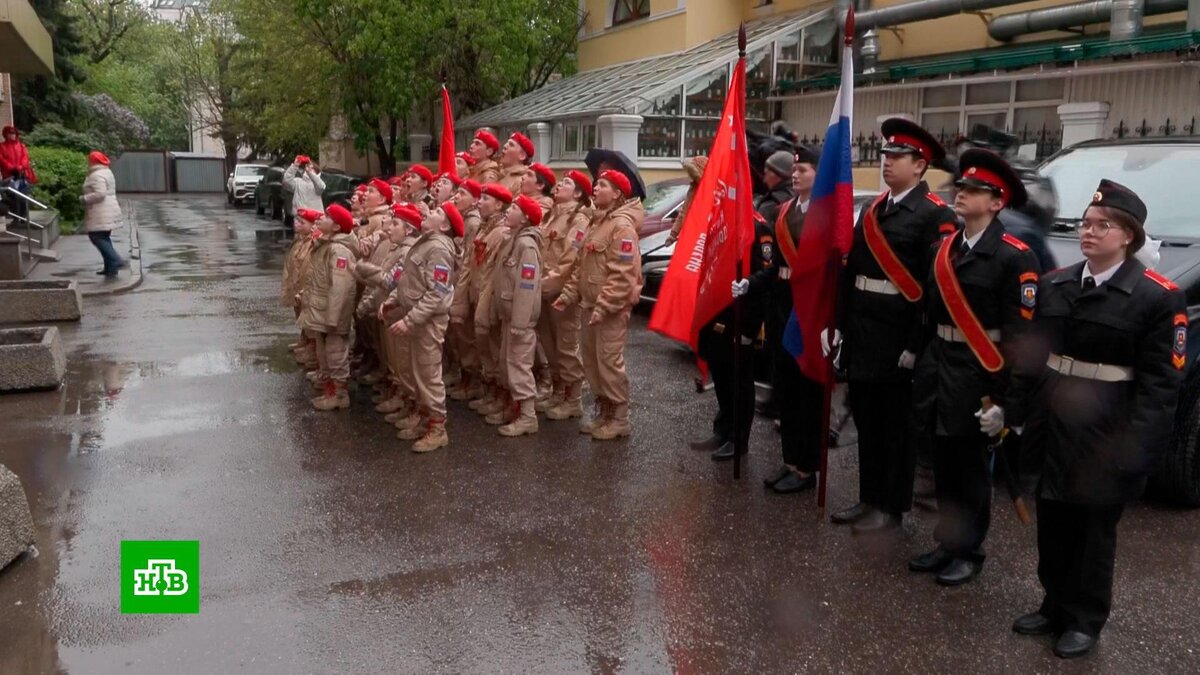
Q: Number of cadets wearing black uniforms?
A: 5